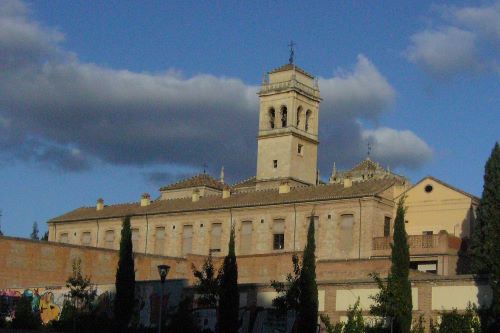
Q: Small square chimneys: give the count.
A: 6